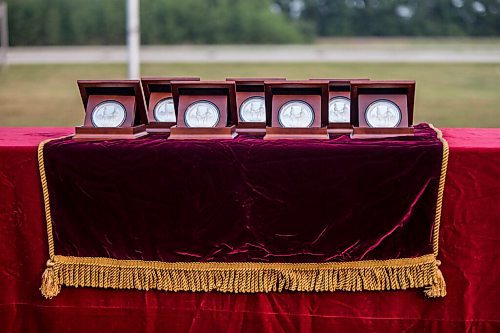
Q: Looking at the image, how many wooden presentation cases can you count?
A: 7